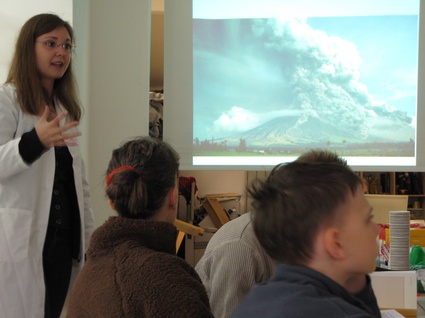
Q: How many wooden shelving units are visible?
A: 1